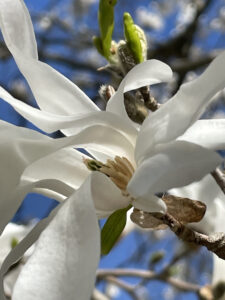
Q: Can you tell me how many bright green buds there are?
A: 2